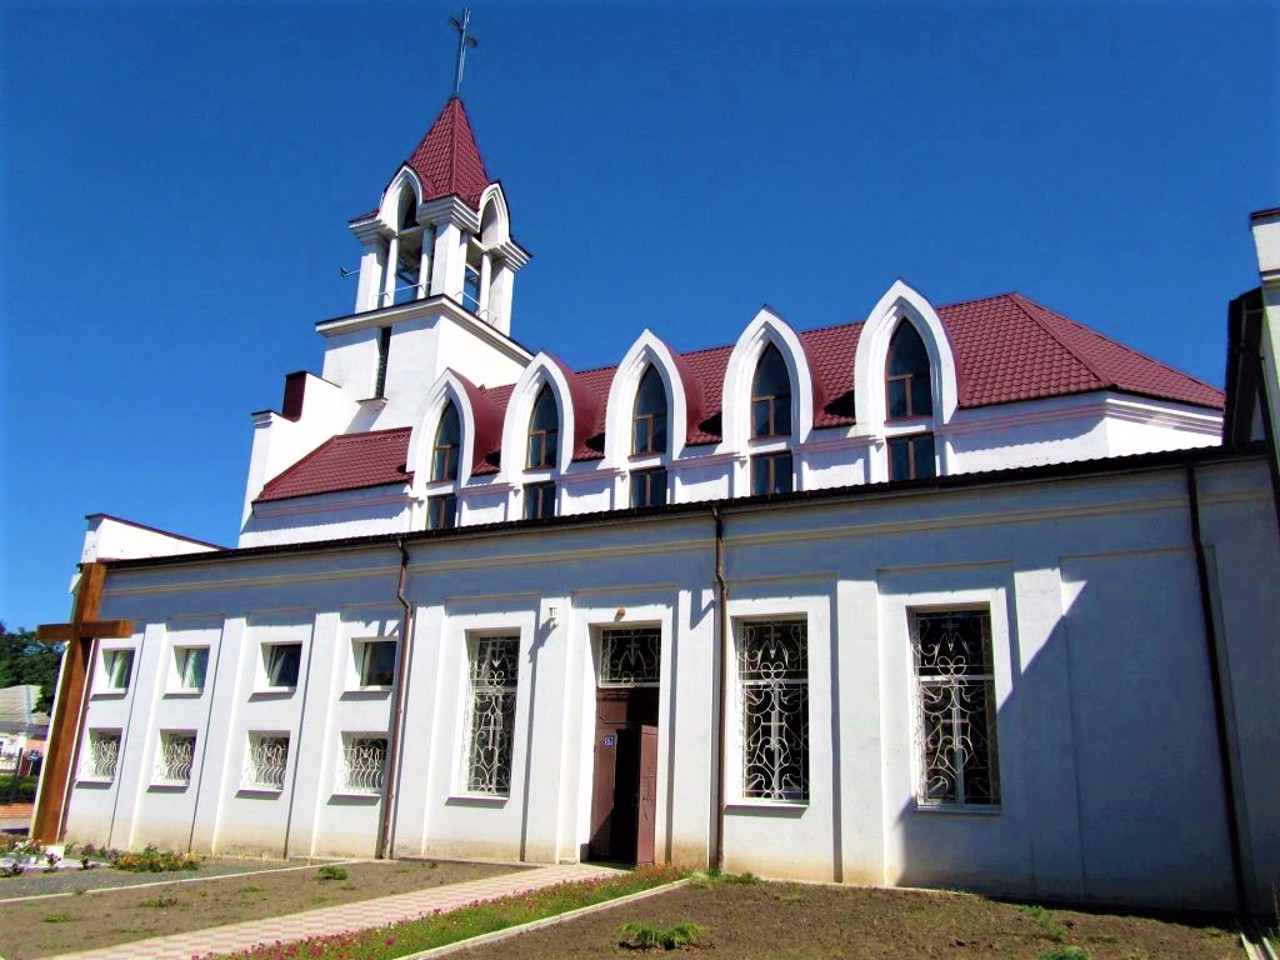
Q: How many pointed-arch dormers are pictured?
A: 5